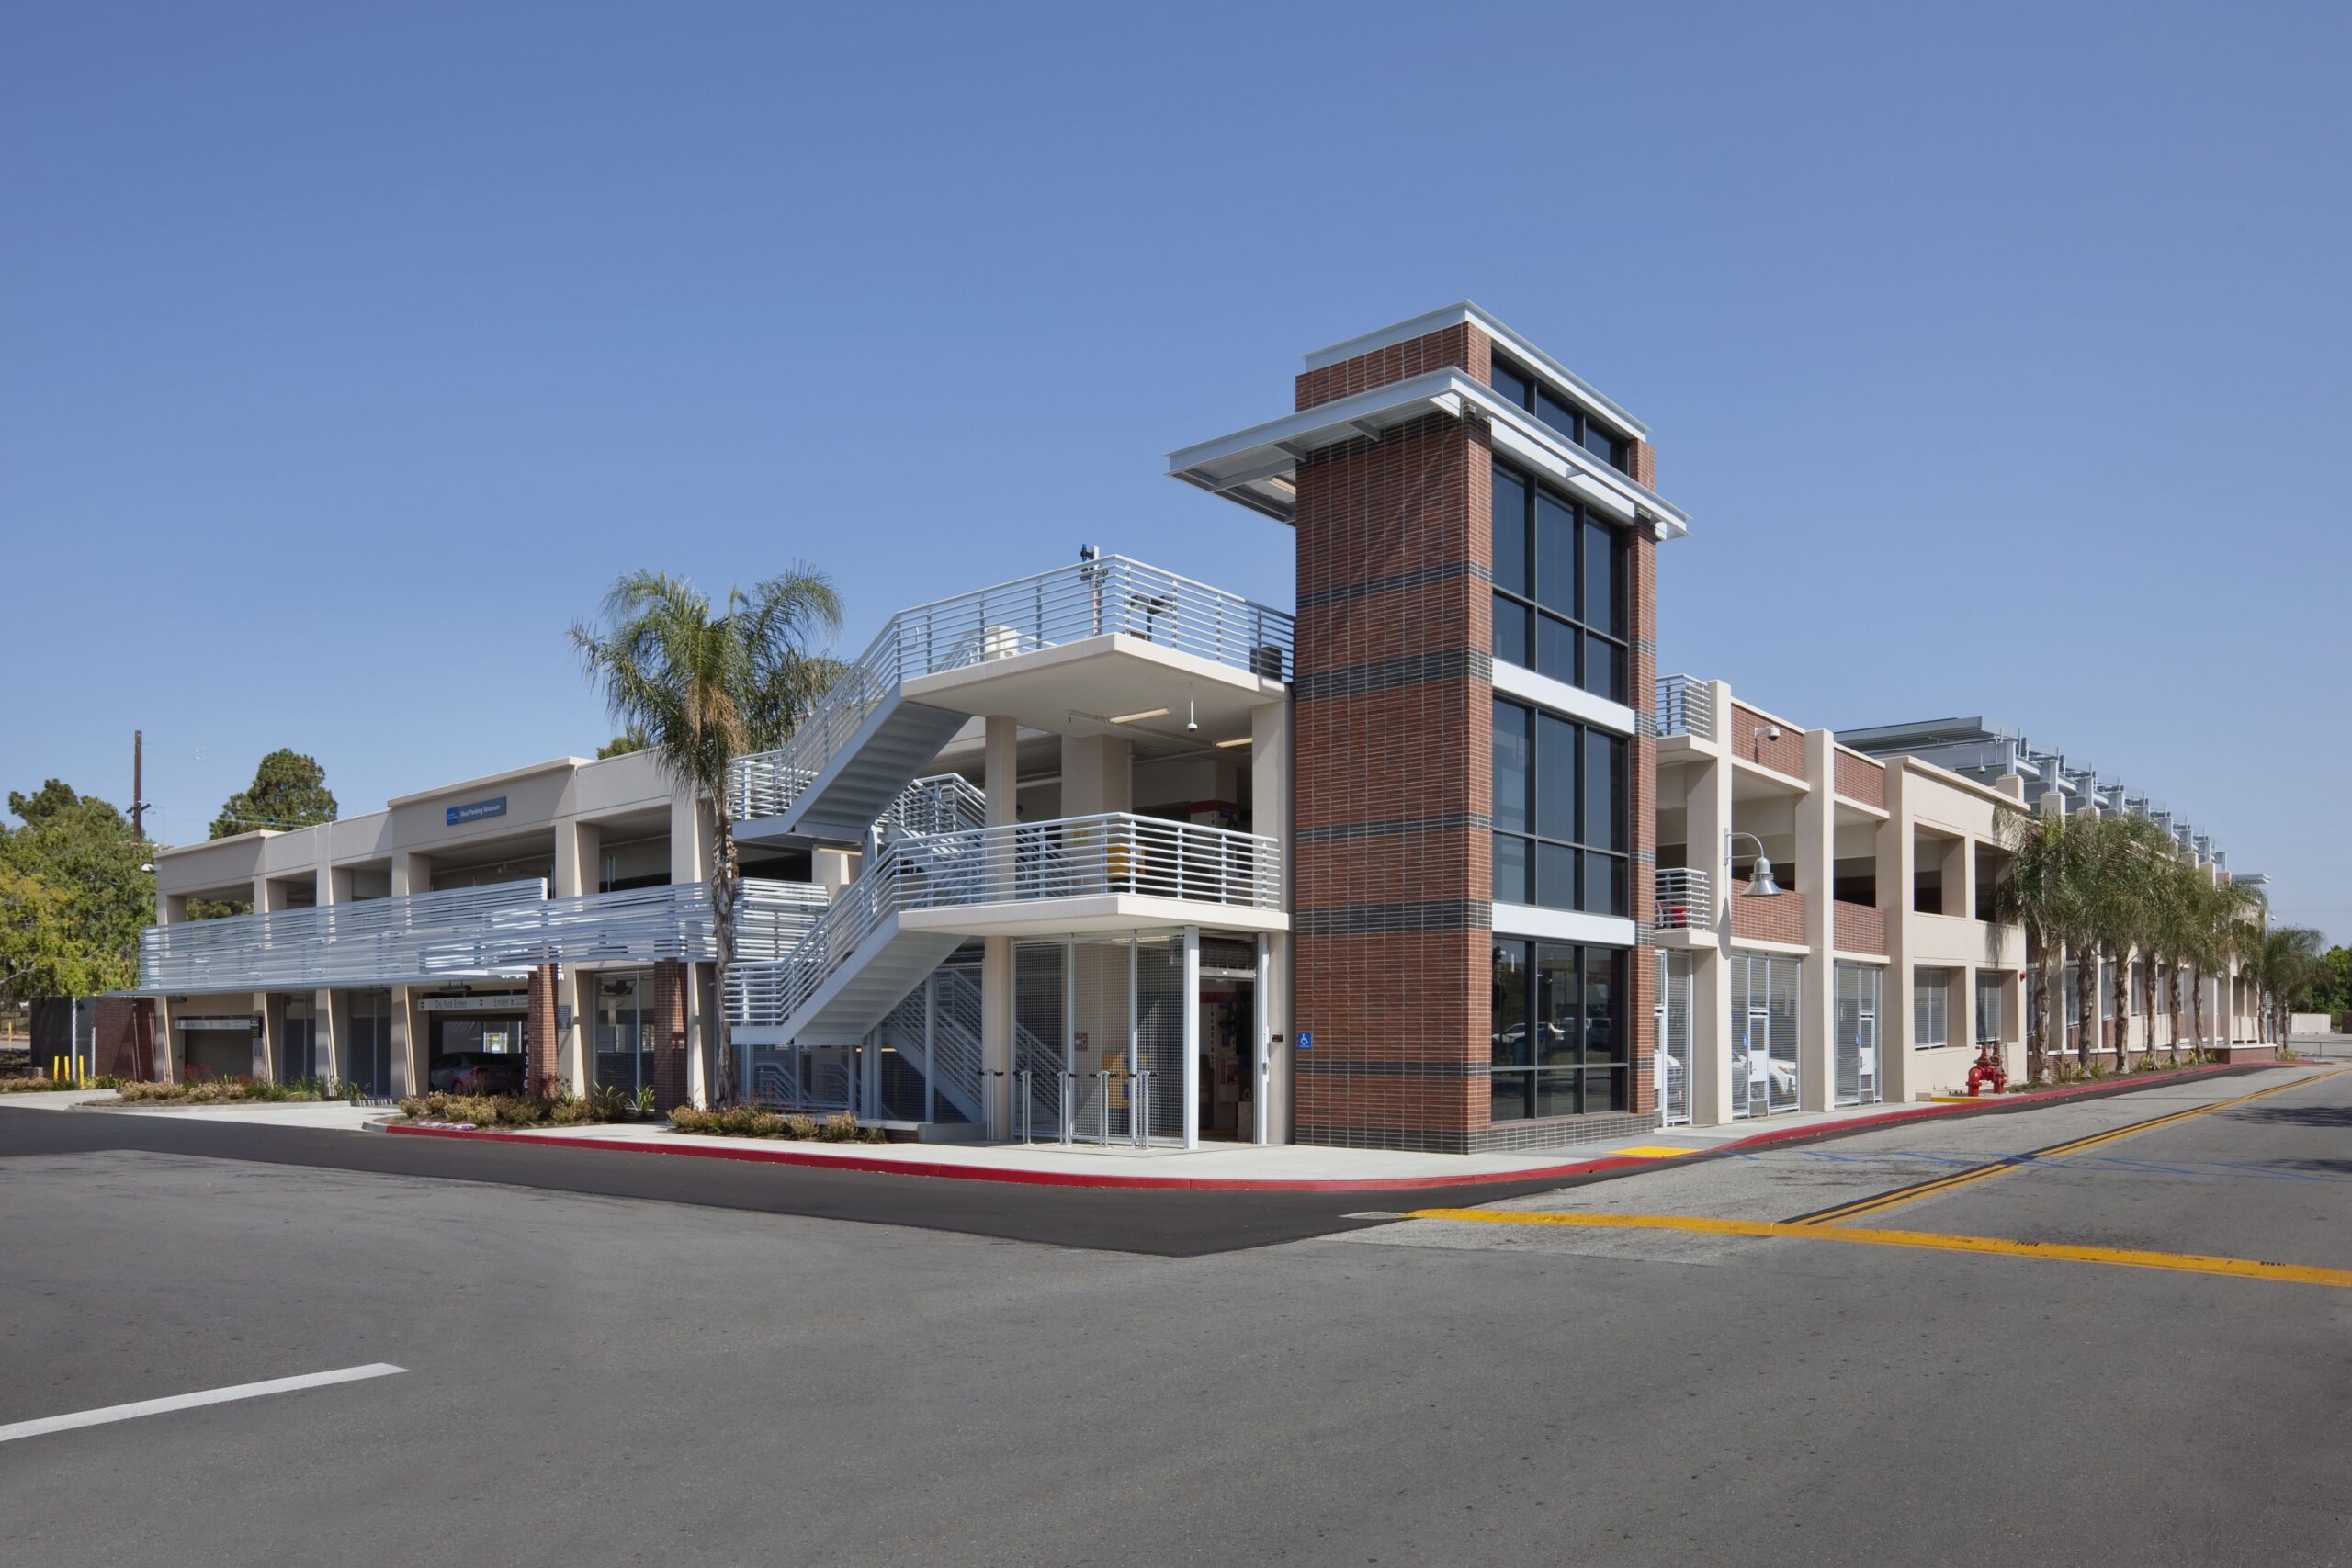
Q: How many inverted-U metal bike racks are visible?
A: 5